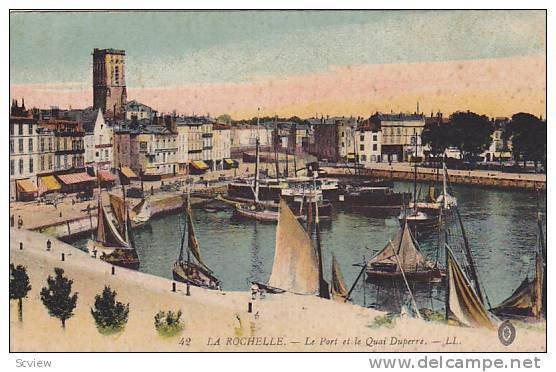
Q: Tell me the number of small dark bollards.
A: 5